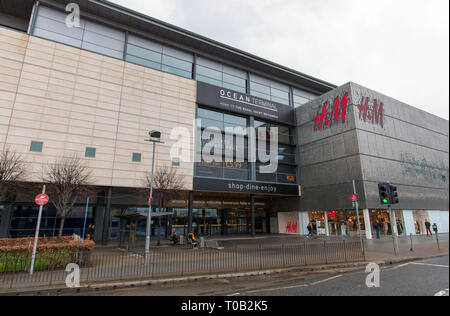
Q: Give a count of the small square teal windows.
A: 4